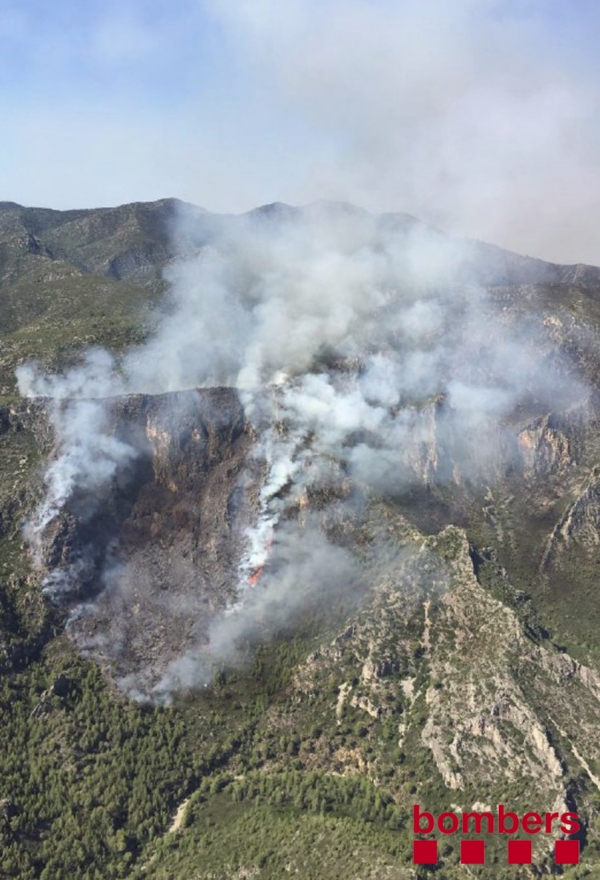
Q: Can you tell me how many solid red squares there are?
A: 4